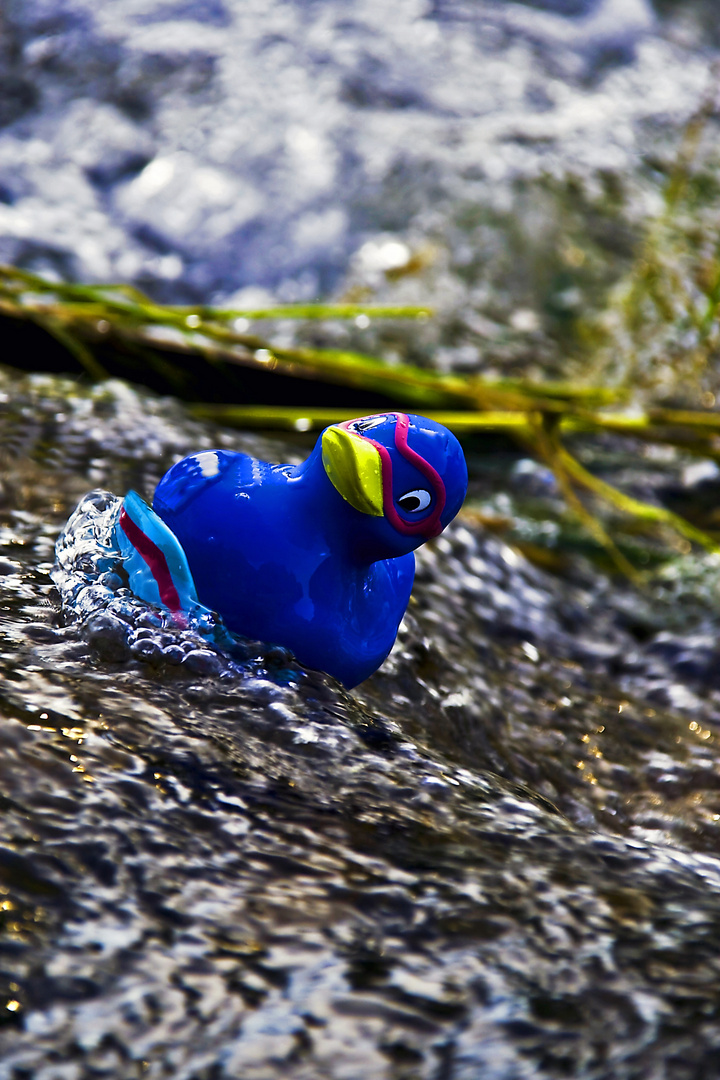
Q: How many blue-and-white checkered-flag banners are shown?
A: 0